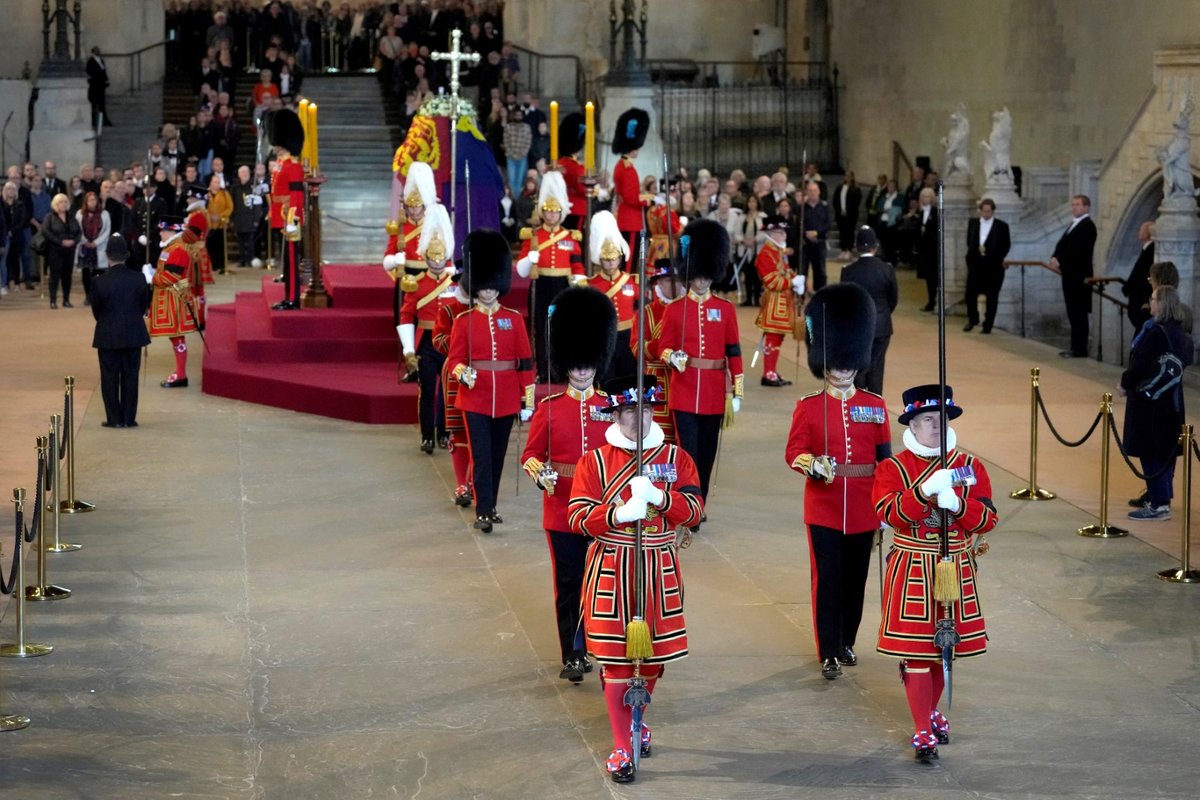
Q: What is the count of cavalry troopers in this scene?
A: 4